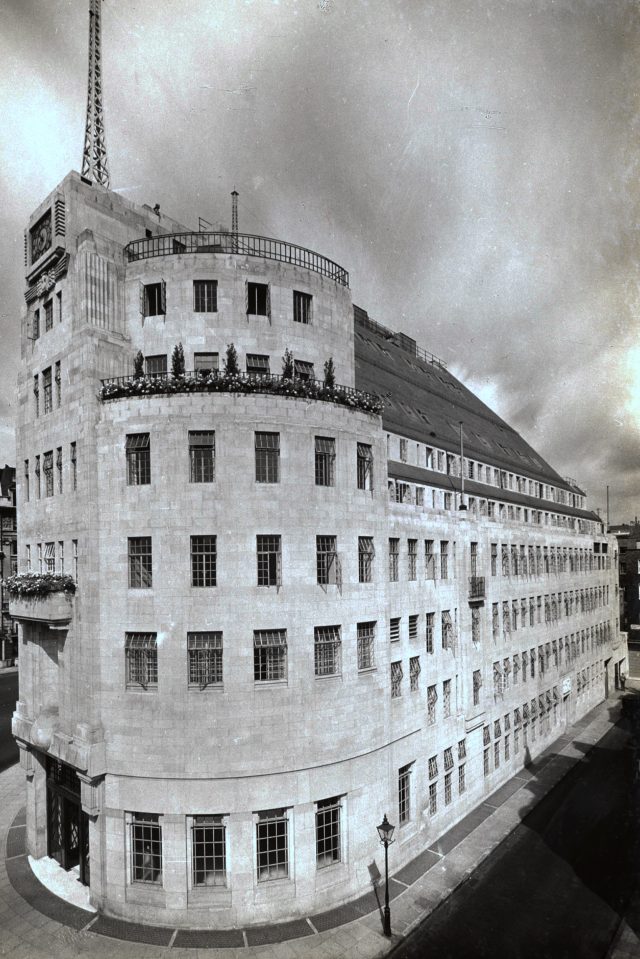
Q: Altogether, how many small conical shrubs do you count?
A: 5